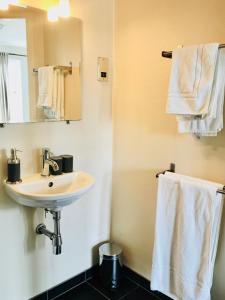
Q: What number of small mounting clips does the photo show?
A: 2